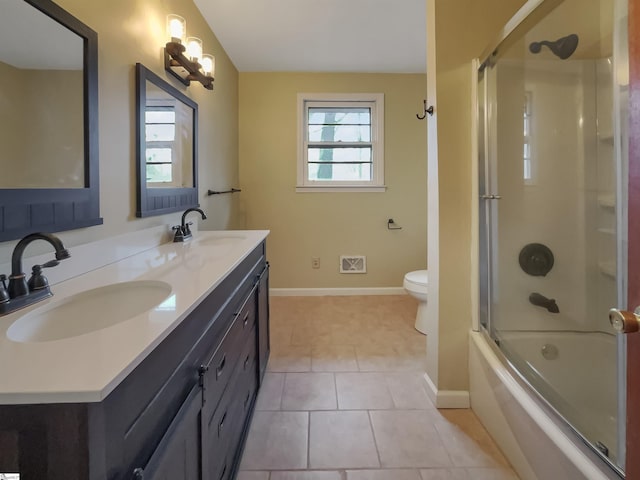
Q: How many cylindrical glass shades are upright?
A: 3